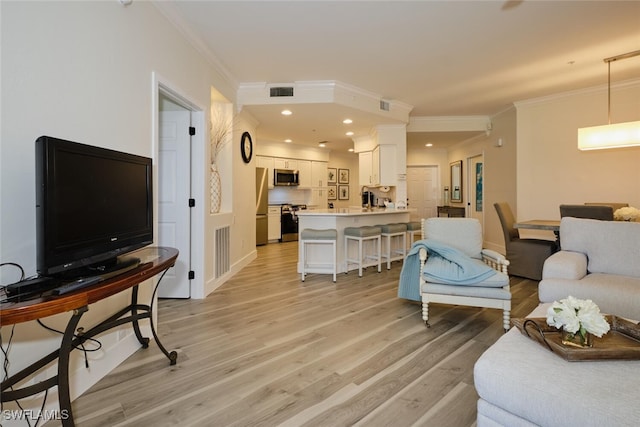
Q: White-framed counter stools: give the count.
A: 4